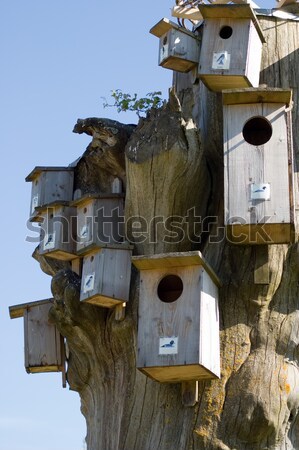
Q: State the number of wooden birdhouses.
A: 9